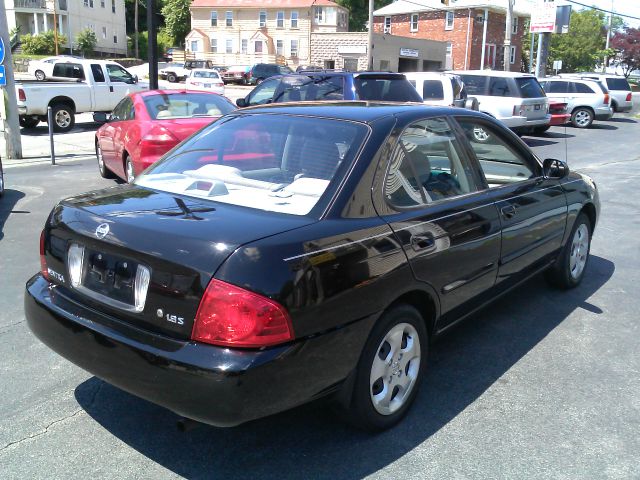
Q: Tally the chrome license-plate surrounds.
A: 1